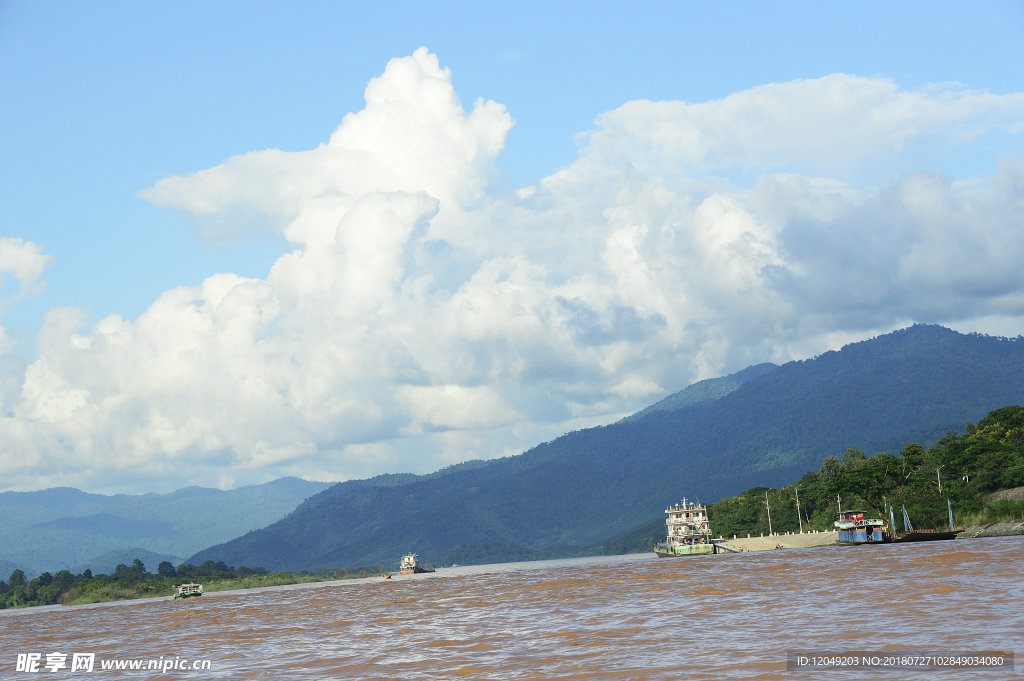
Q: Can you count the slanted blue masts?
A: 3